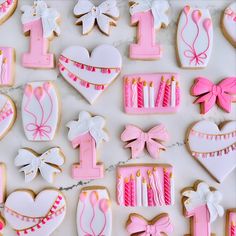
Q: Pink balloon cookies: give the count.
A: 3